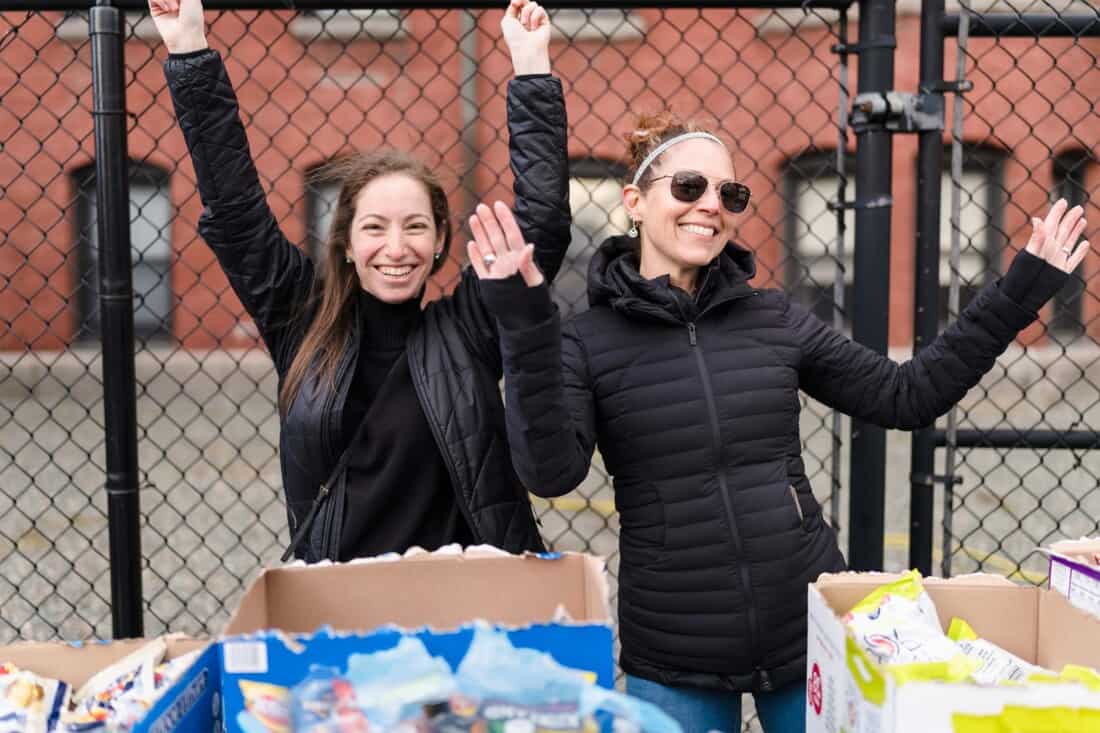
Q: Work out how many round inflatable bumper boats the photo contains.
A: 0